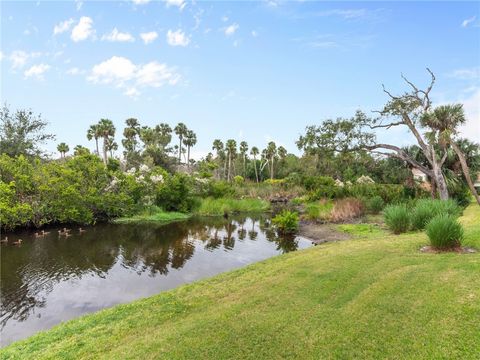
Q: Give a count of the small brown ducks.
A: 8